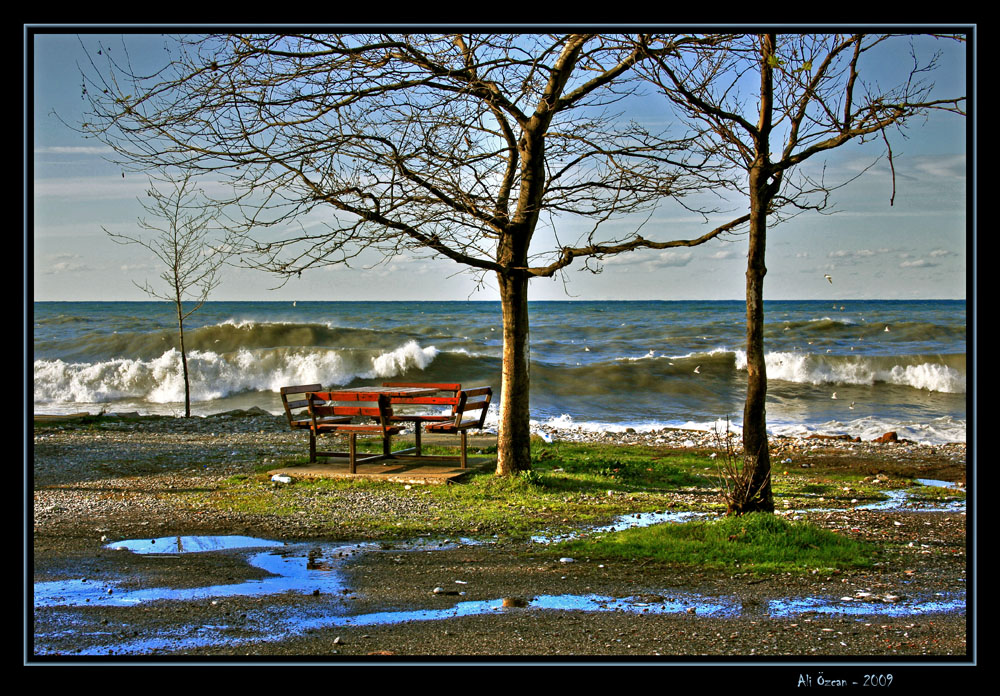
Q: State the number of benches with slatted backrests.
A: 4